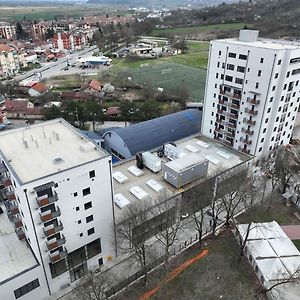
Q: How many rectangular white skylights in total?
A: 9